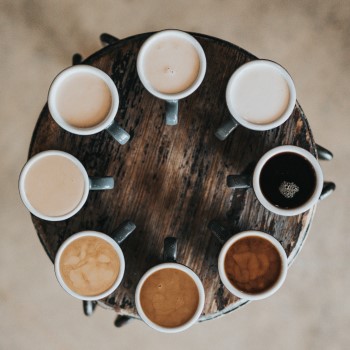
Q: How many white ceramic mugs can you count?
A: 8